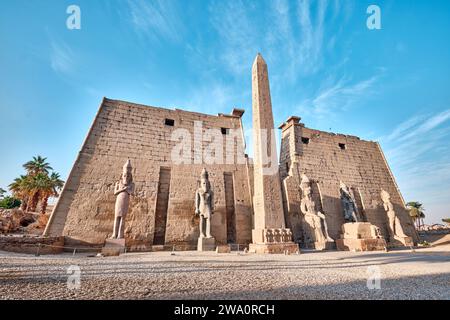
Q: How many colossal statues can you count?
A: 5